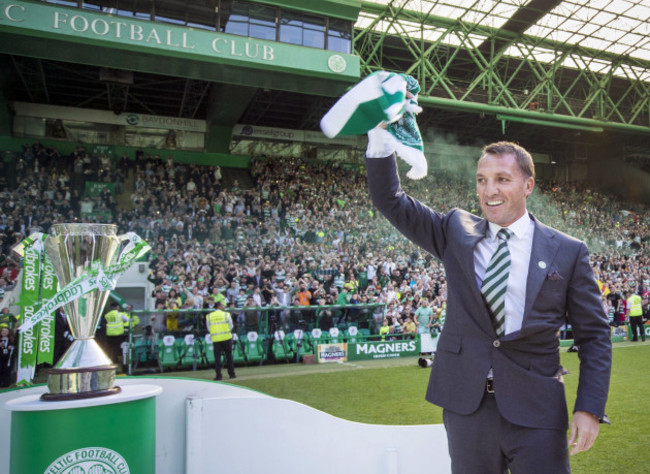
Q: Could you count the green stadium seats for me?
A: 10